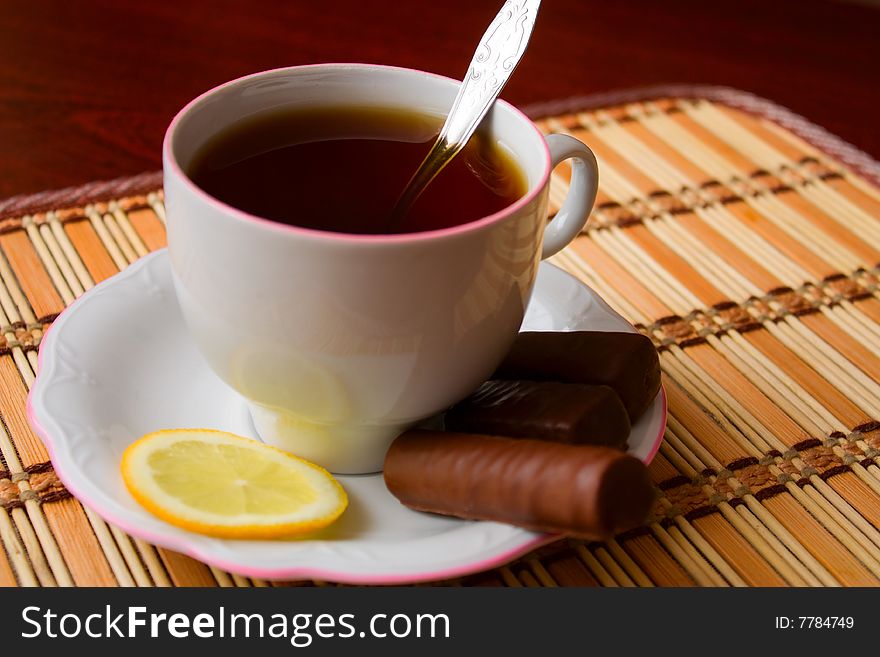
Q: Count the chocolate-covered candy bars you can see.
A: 3